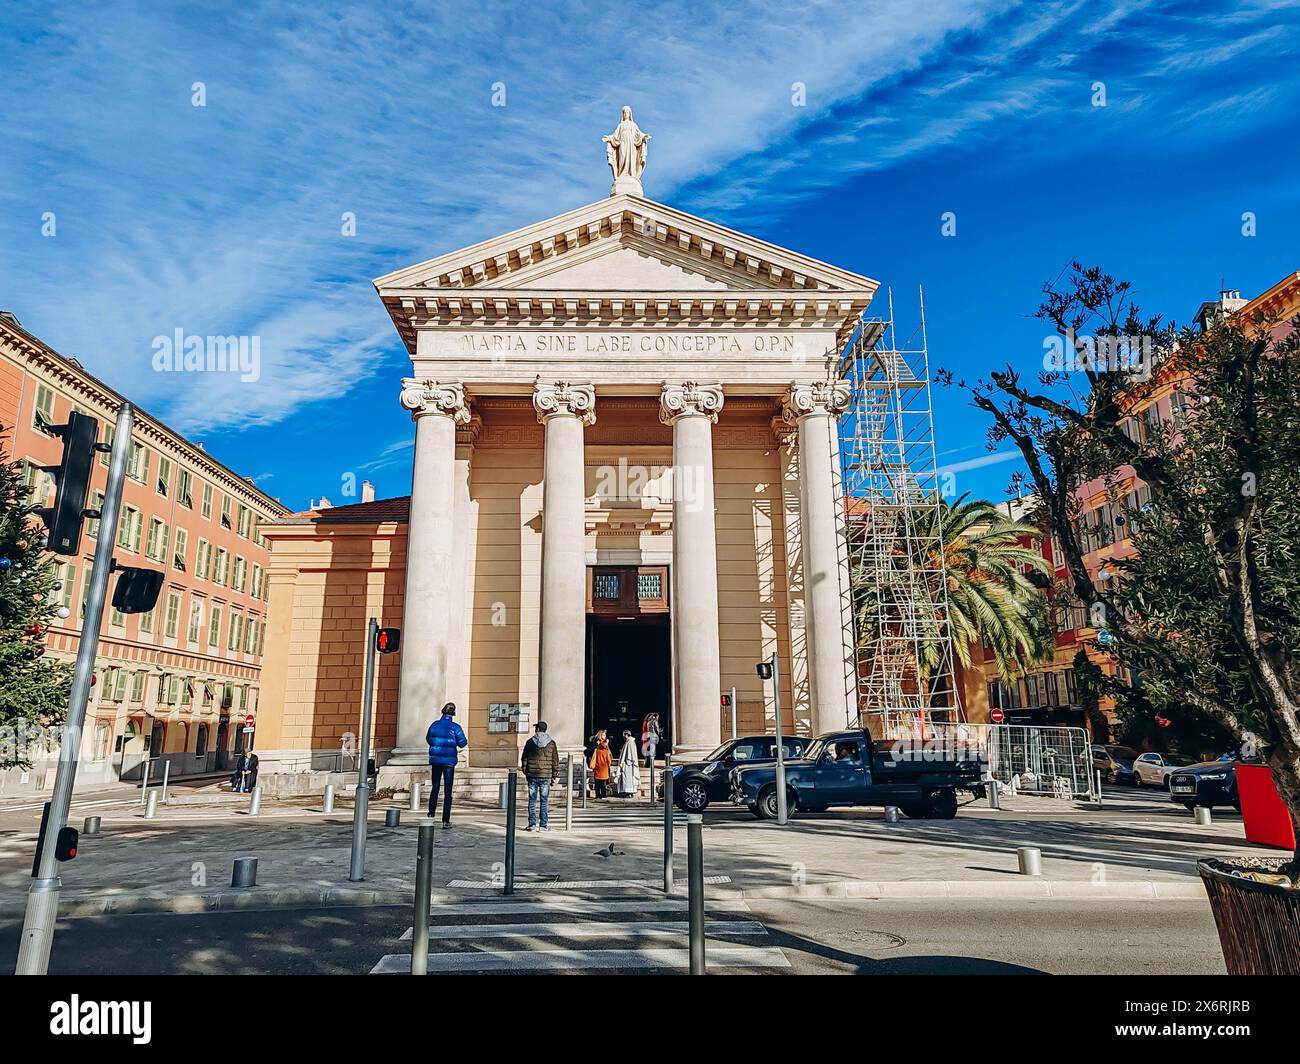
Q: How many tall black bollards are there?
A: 4